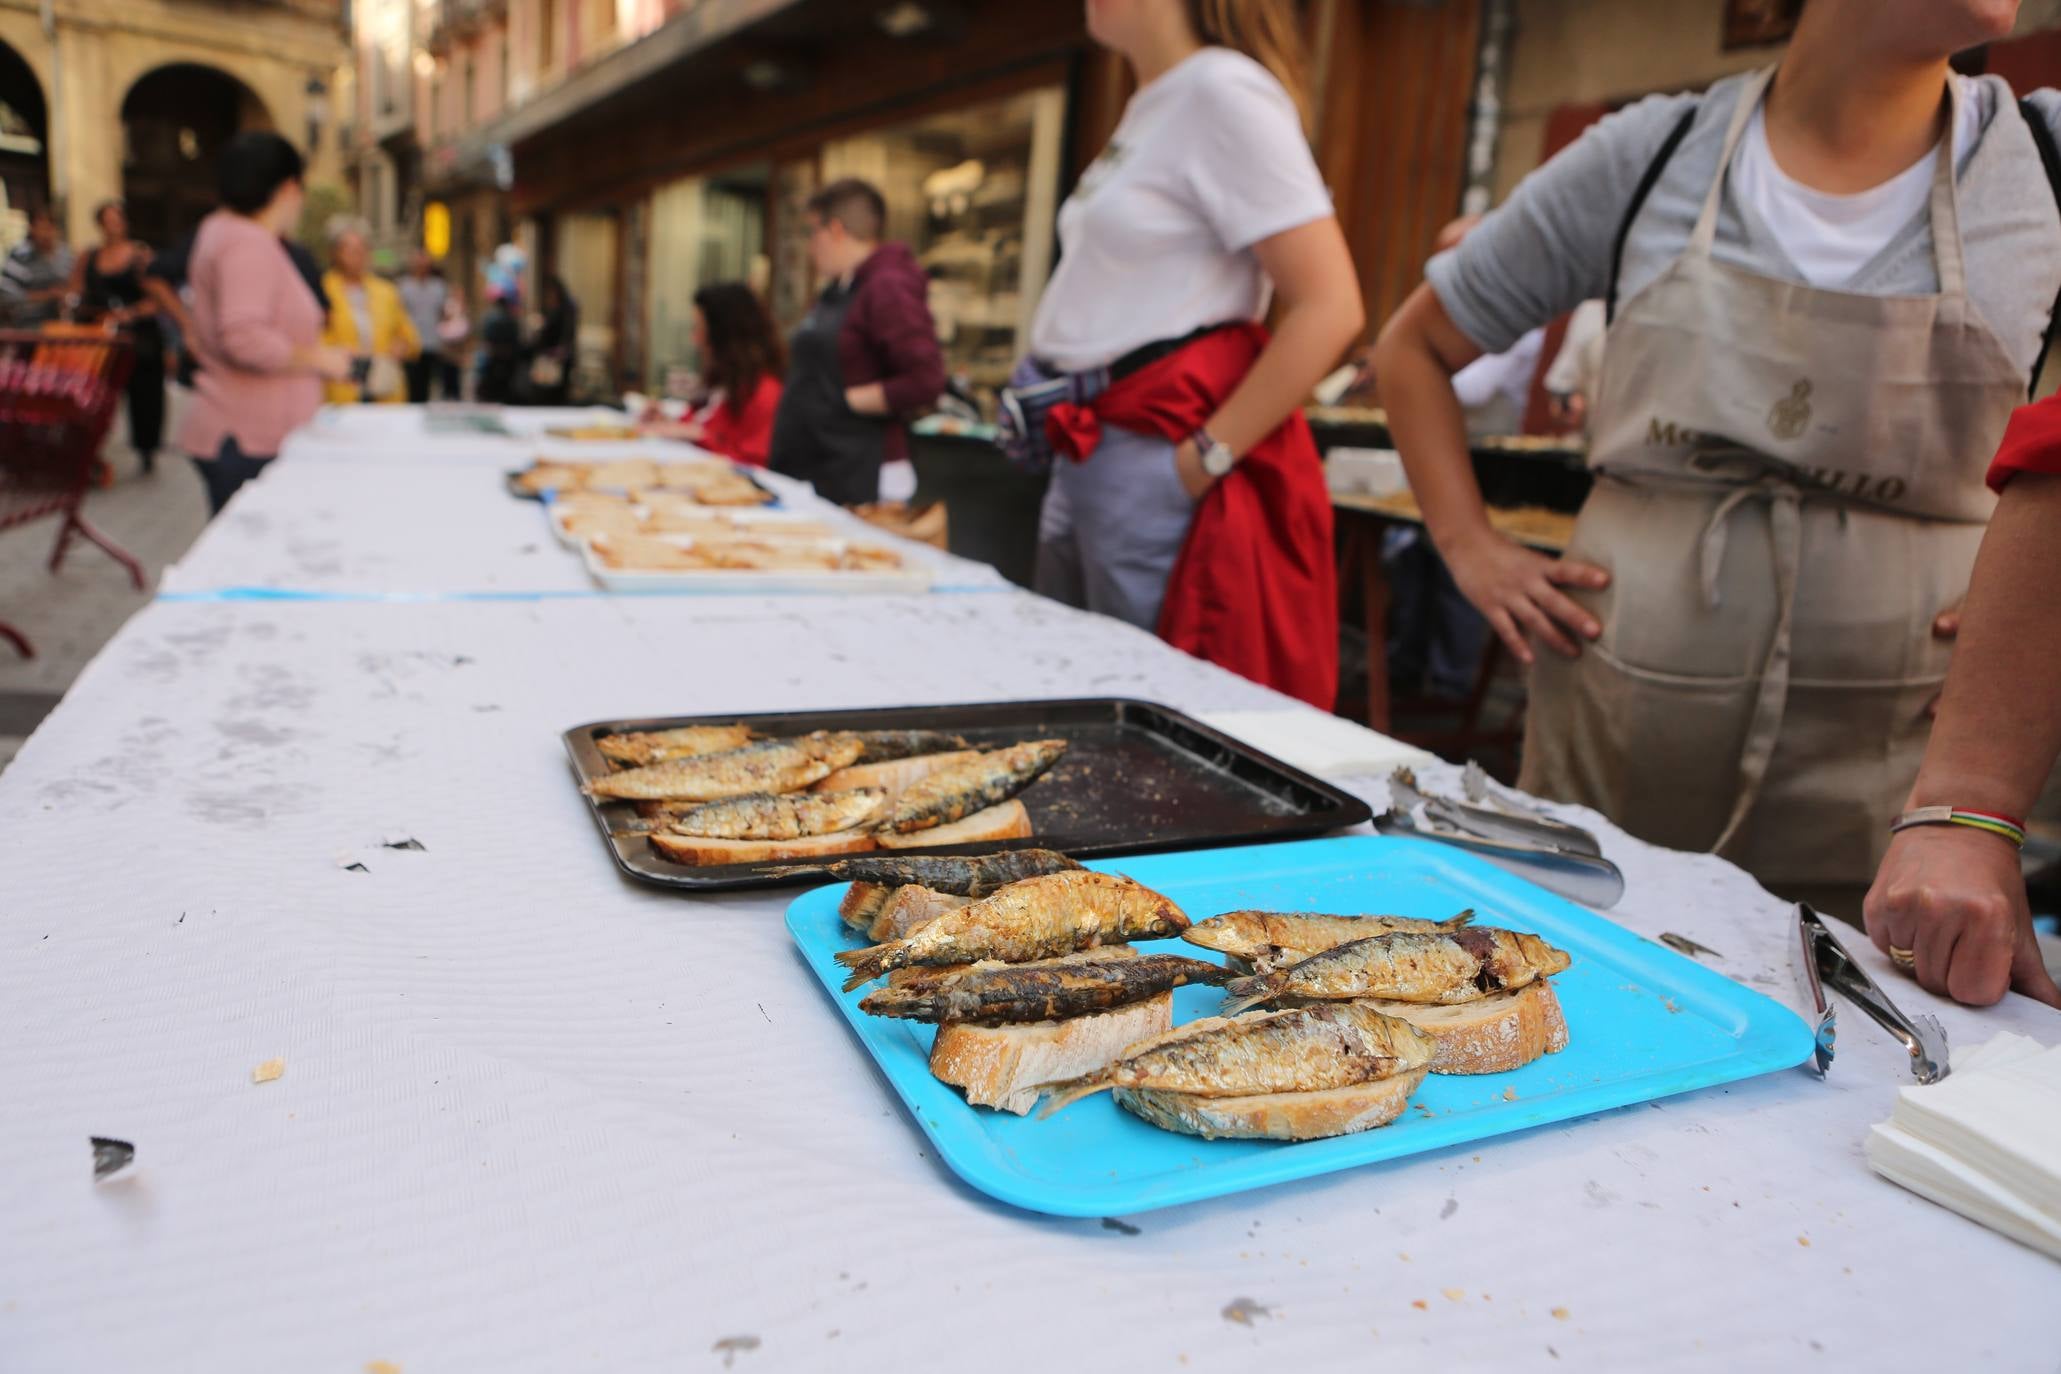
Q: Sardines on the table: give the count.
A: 11